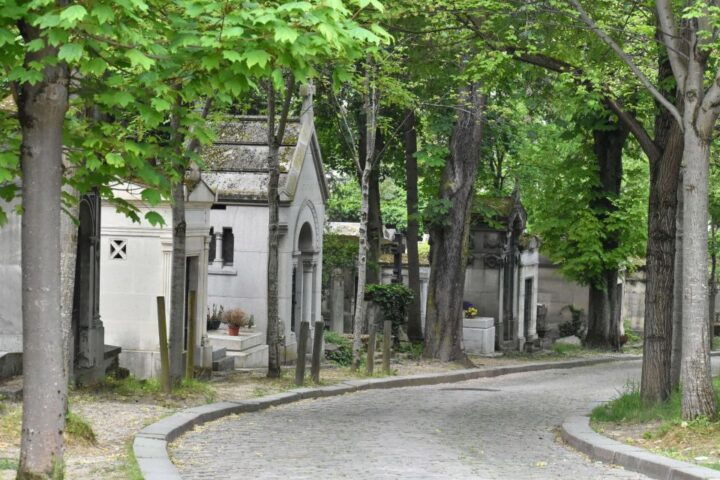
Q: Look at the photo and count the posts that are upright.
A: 6